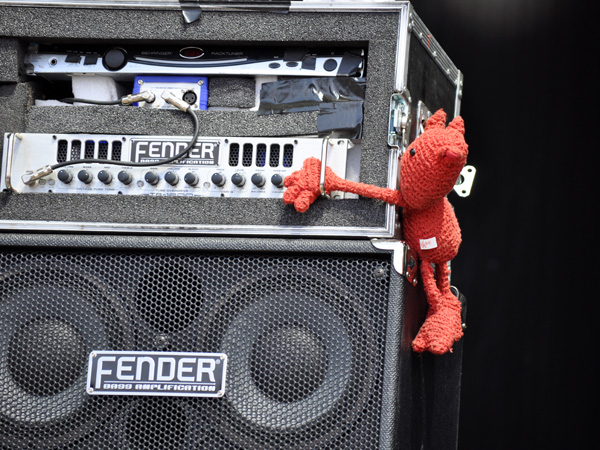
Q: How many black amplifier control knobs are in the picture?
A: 11